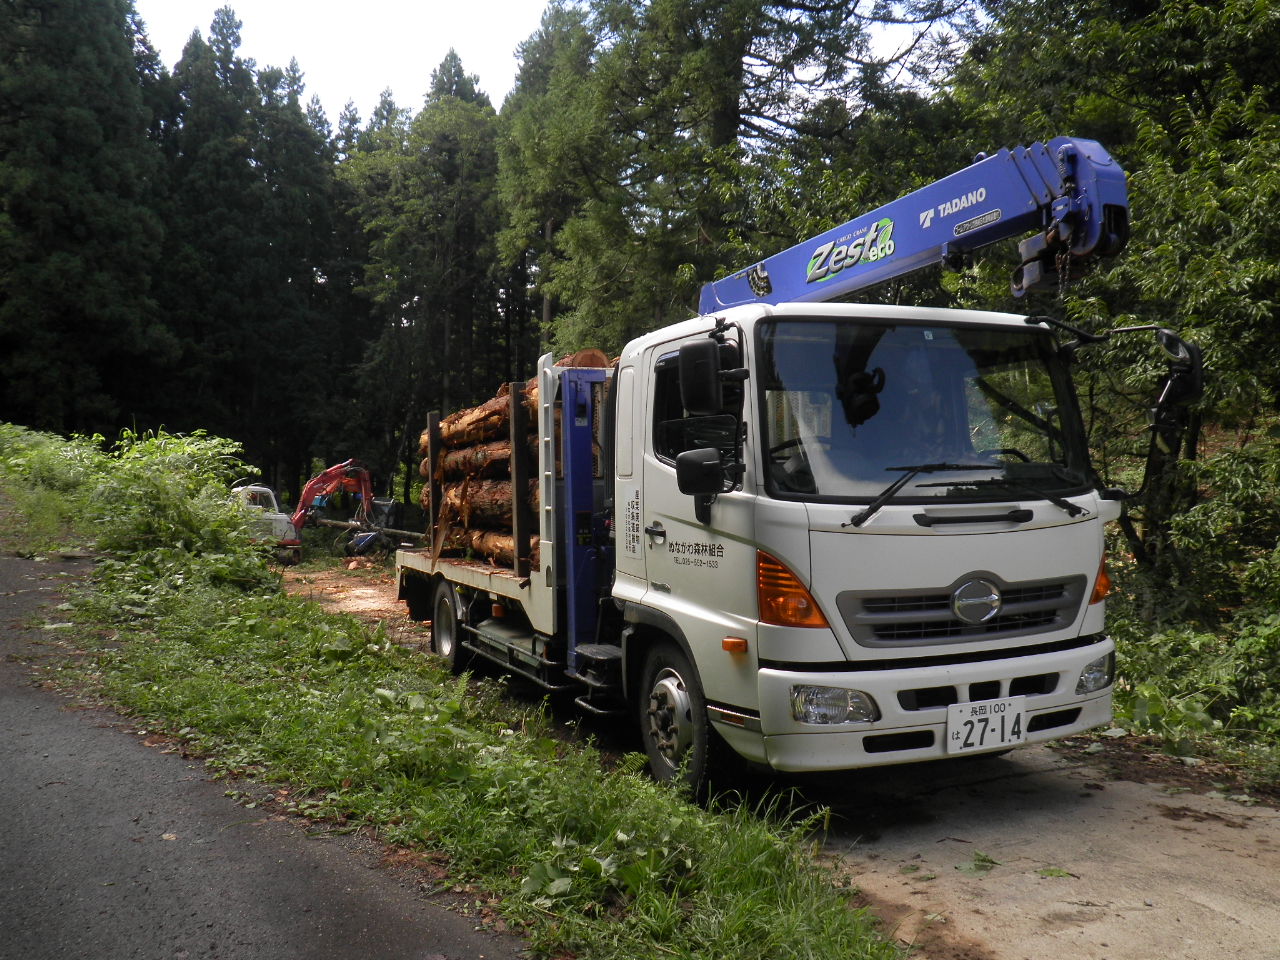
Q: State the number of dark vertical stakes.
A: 2